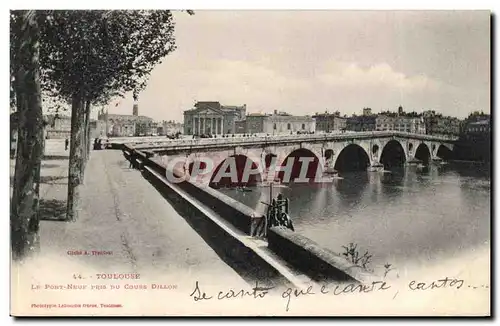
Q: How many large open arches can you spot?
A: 6